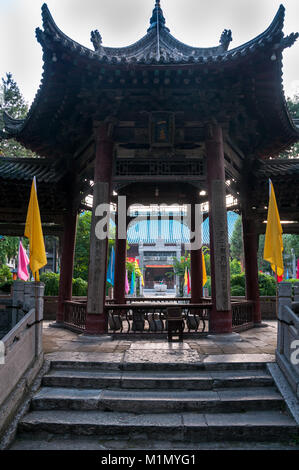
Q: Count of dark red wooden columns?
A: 6